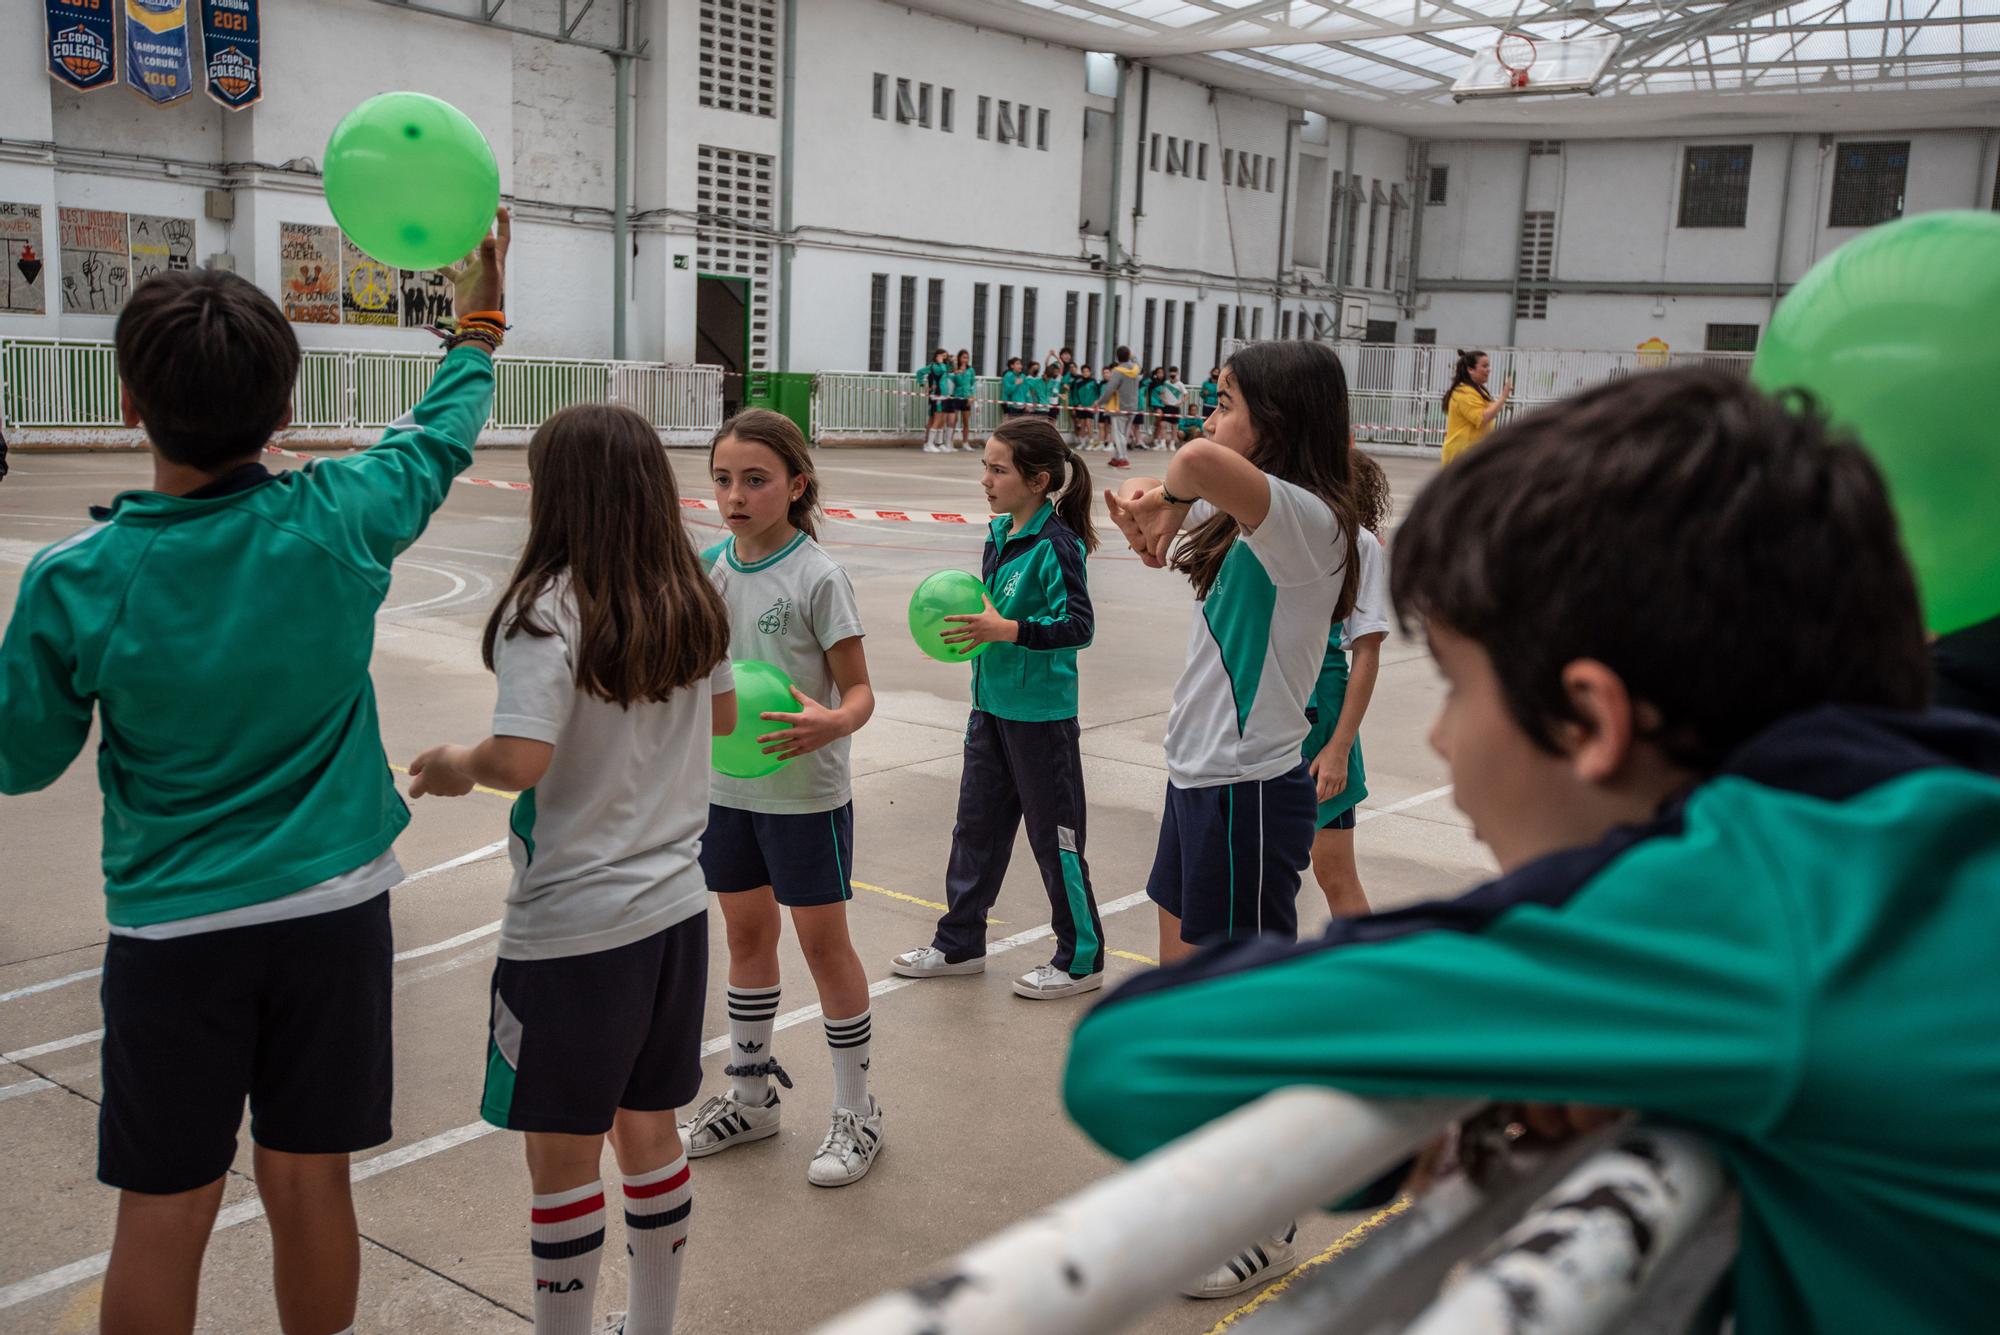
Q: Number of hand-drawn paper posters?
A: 6